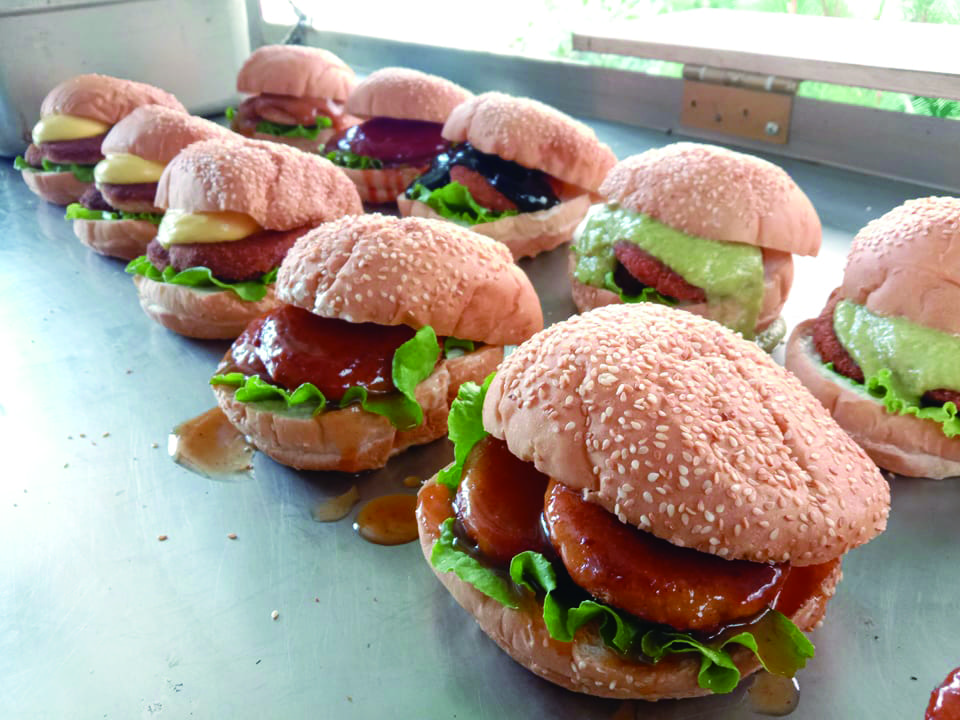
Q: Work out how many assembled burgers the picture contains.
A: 10